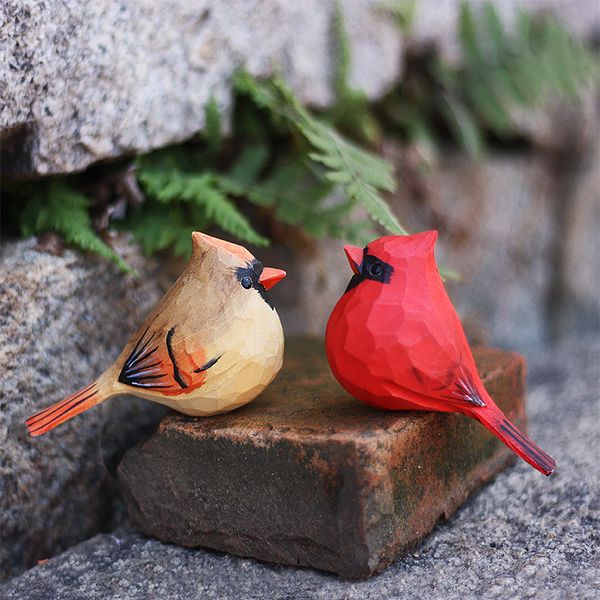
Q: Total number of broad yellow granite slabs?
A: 0